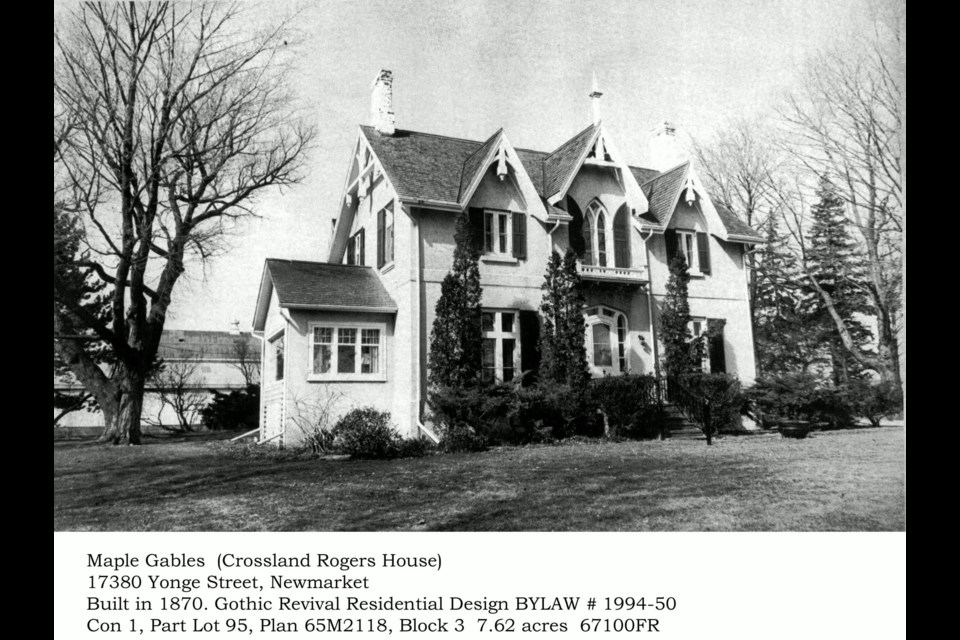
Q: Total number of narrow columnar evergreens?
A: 3